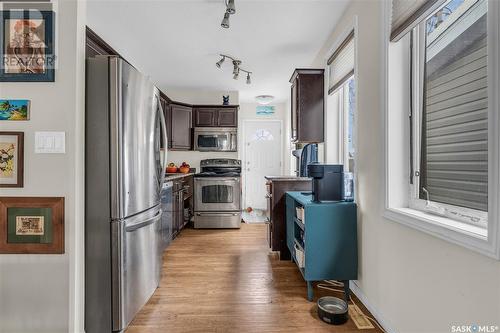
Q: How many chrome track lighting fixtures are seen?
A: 2